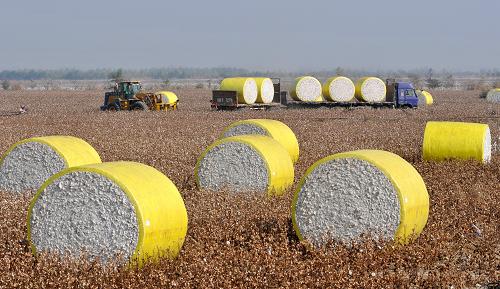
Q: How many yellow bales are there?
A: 14